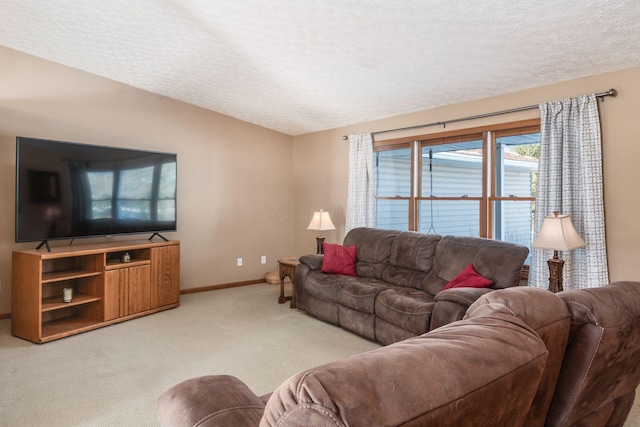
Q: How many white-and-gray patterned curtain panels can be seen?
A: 2